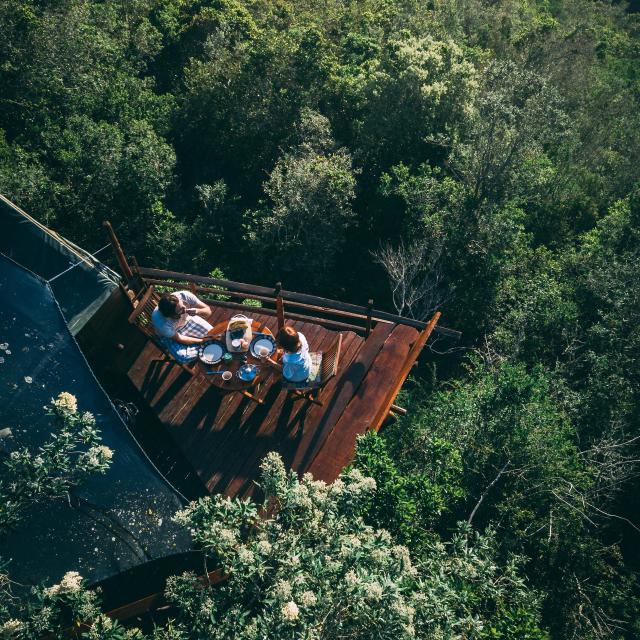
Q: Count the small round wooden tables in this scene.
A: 1